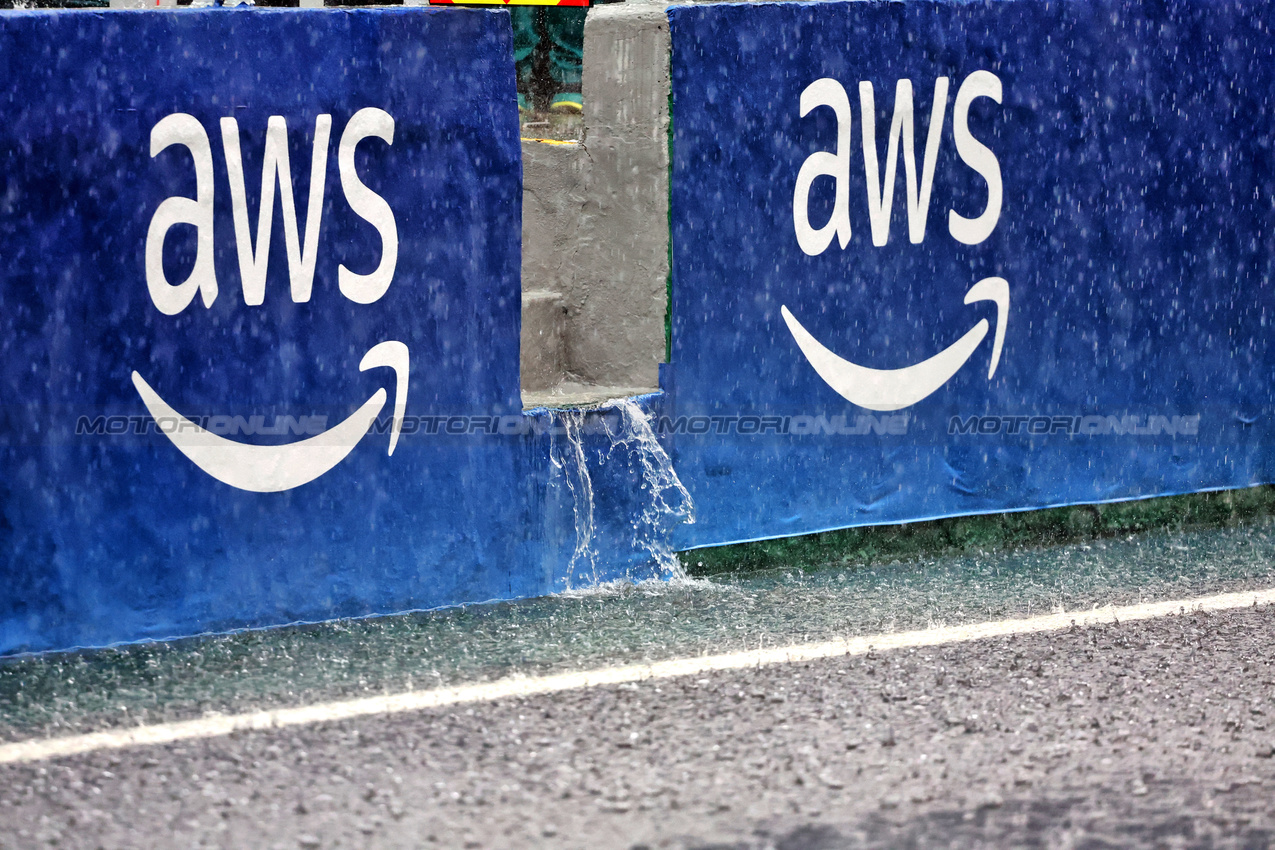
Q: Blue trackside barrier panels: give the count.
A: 2